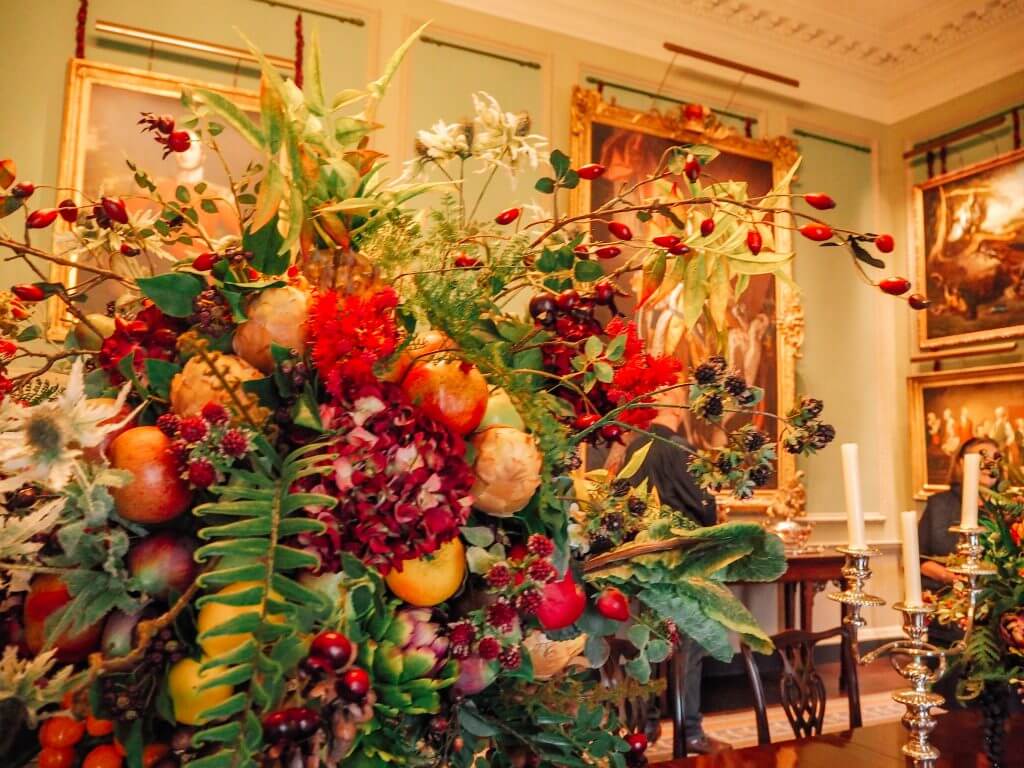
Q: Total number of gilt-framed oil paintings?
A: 4